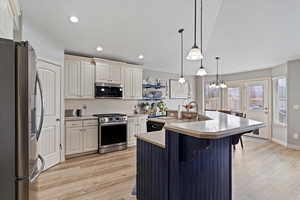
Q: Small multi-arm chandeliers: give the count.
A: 1